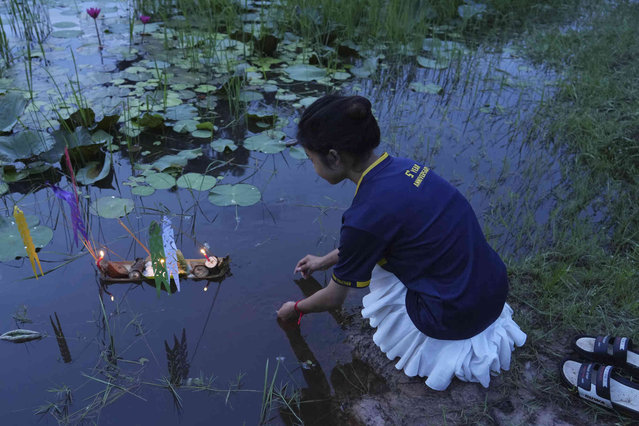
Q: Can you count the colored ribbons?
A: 4